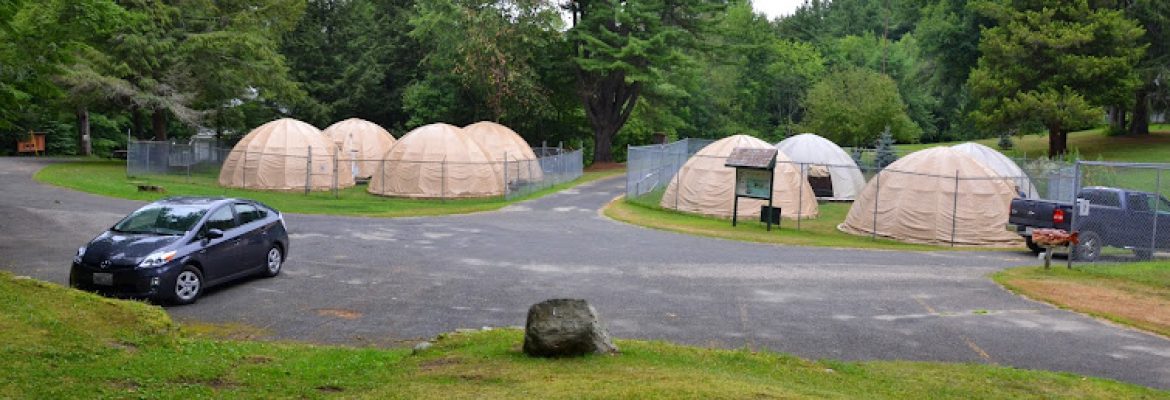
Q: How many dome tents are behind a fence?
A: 8